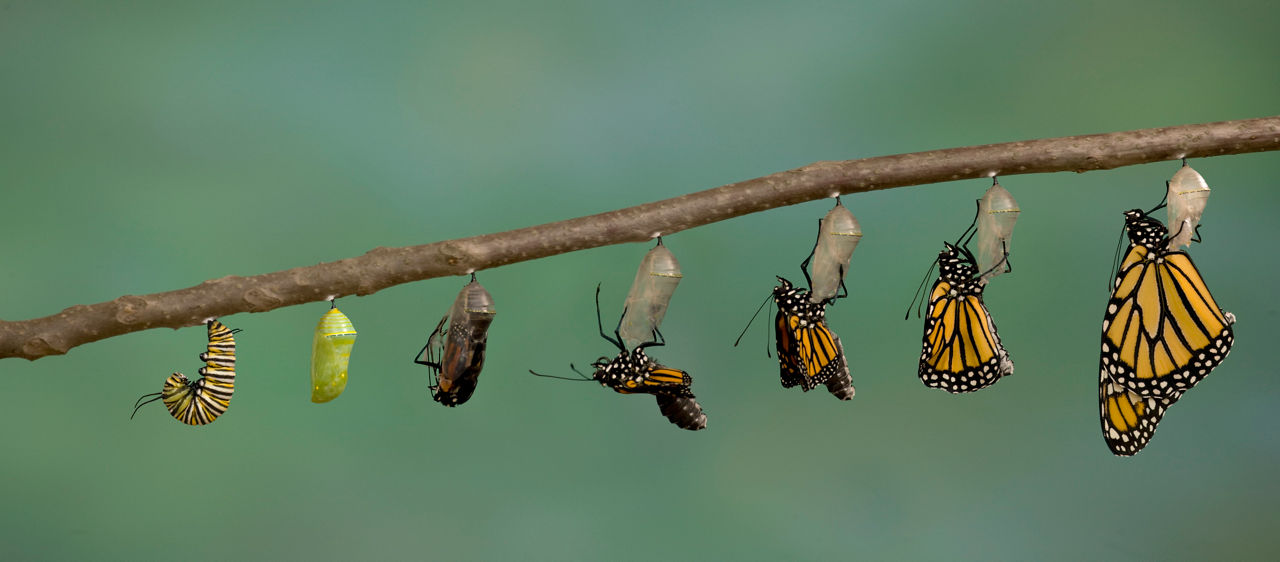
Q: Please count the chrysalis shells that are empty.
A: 4